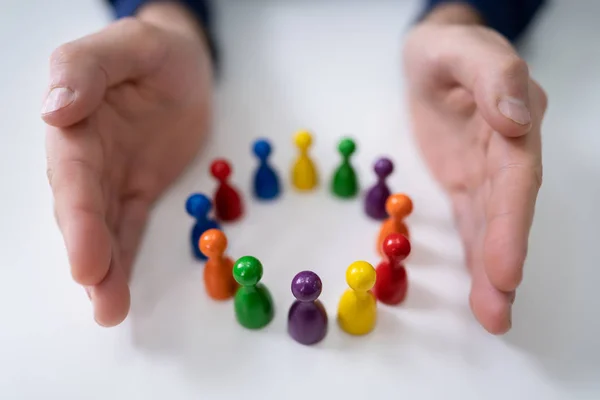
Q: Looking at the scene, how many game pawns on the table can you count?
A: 12